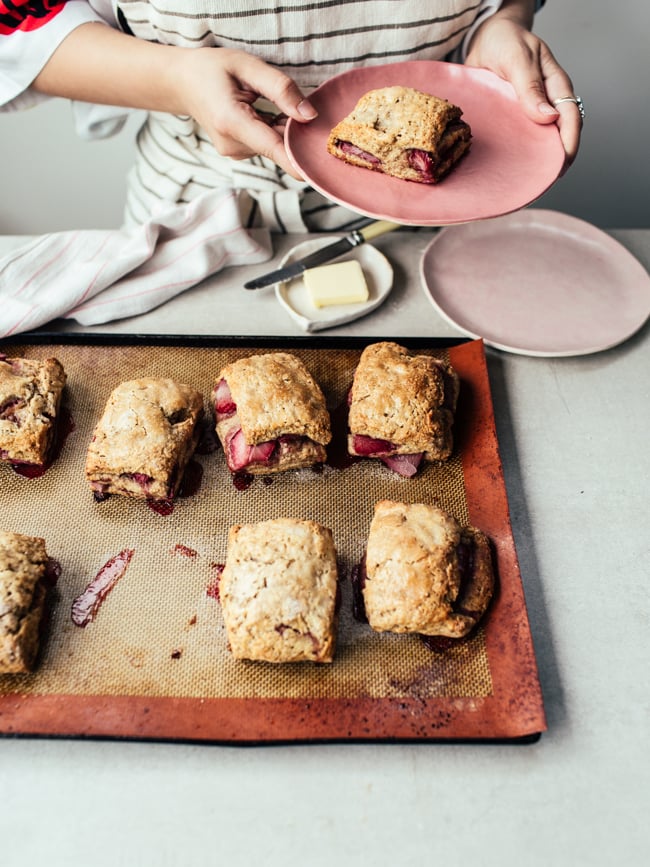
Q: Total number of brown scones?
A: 8